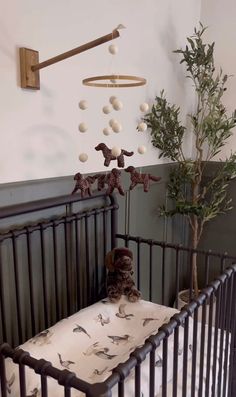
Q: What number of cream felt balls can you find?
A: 14